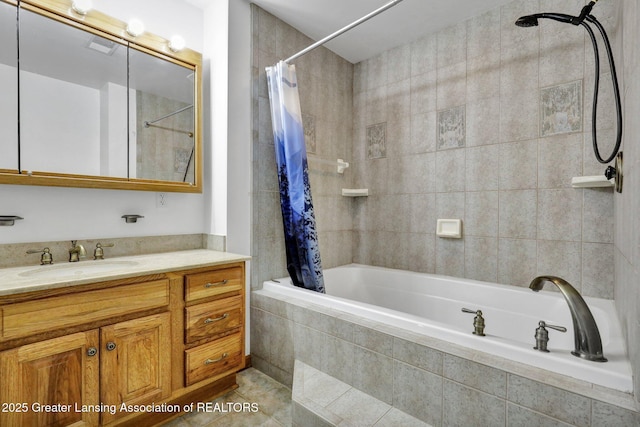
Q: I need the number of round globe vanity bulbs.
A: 3